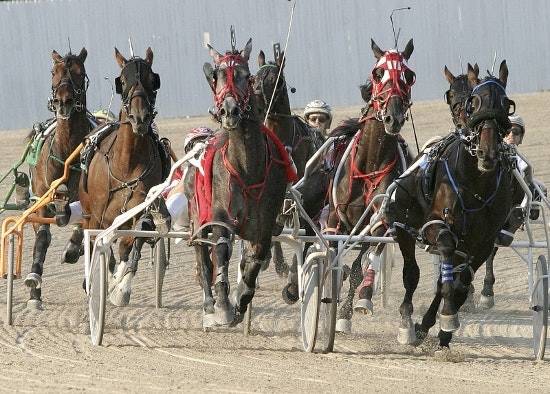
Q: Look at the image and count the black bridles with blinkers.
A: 3